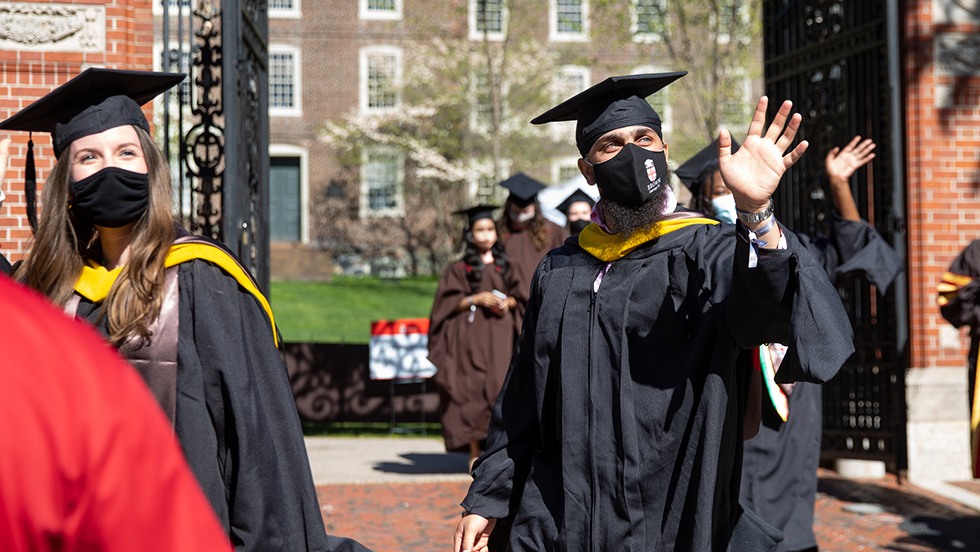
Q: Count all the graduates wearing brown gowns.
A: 2